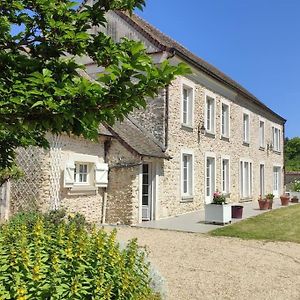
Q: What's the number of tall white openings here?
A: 13